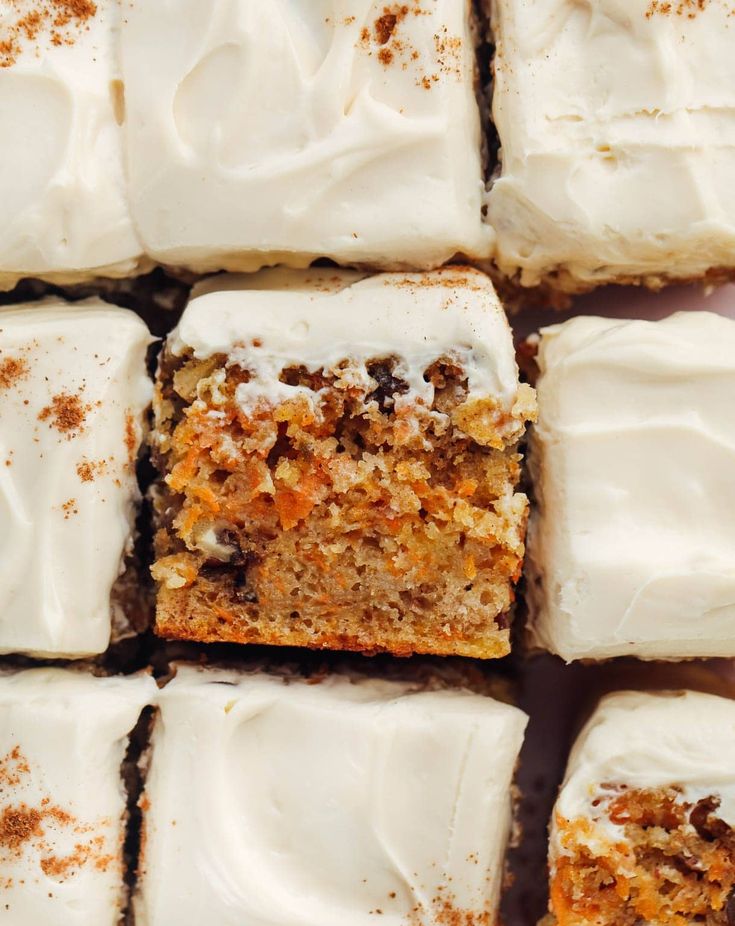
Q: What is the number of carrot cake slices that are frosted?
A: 9